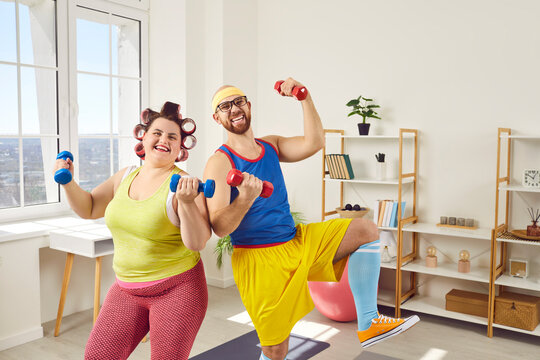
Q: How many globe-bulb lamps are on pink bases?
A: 2